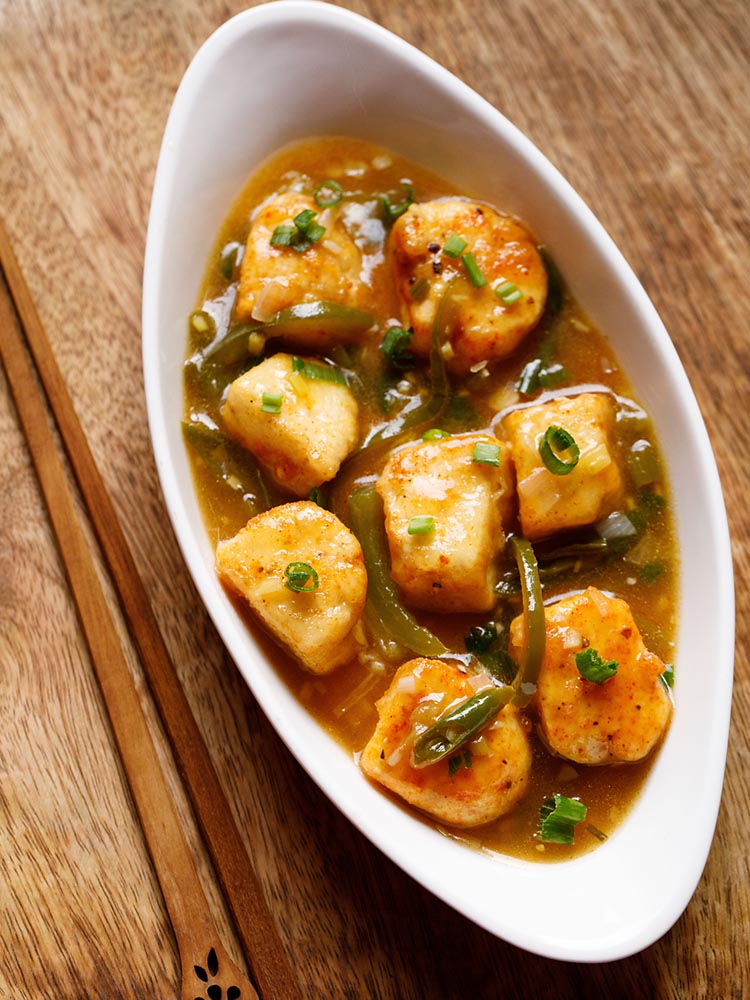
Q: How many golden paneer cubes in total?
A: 8